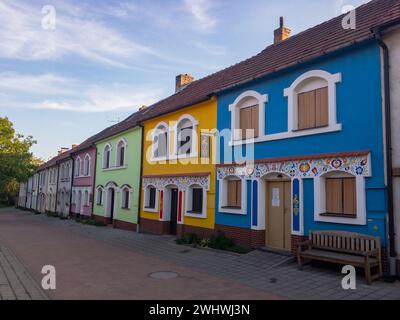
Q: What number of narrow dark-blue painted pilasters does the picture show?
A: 2